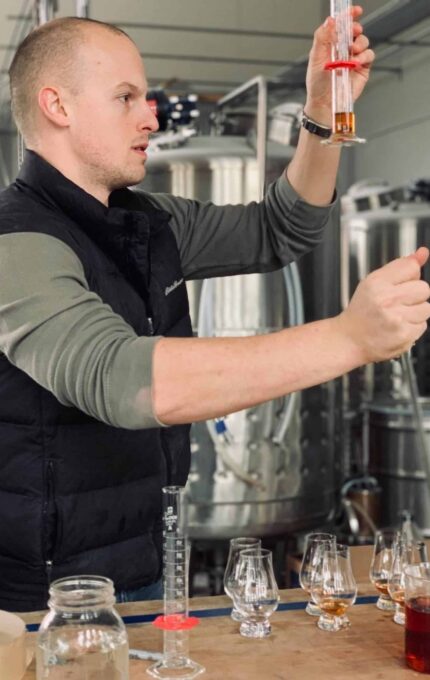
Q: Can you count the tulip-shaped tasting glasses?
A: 6